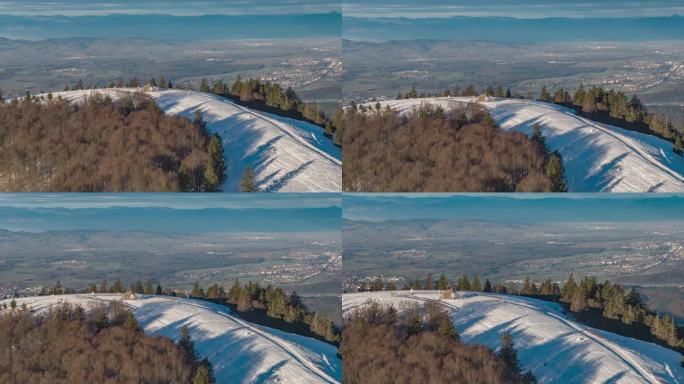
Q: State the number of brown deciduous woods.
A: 4